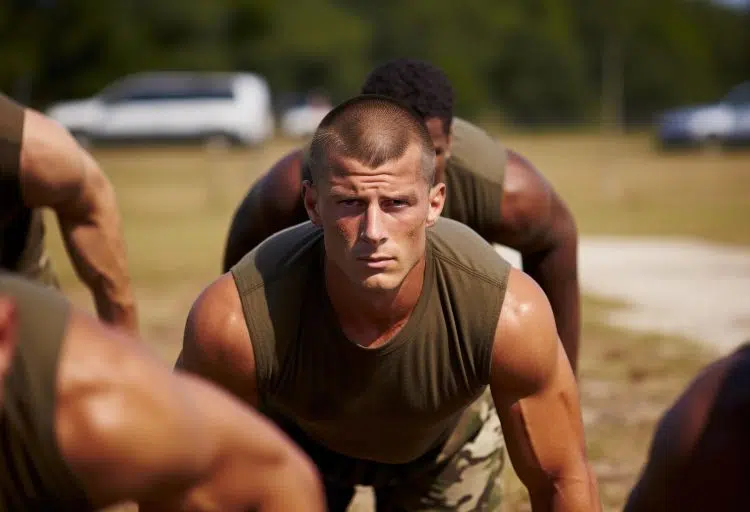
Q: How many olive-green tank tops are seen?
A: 4